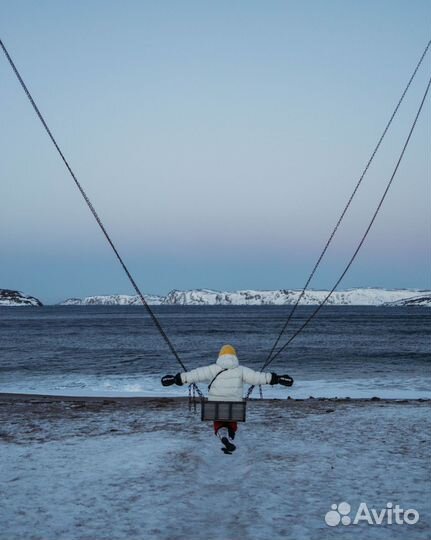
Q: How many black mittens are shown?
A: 2